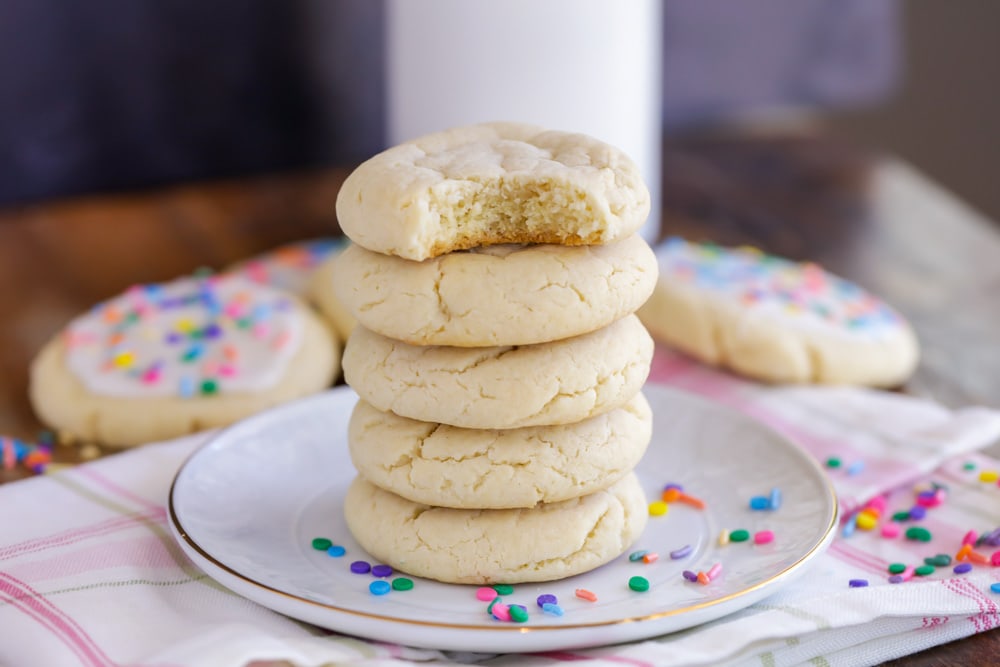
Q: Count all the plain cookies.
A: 5